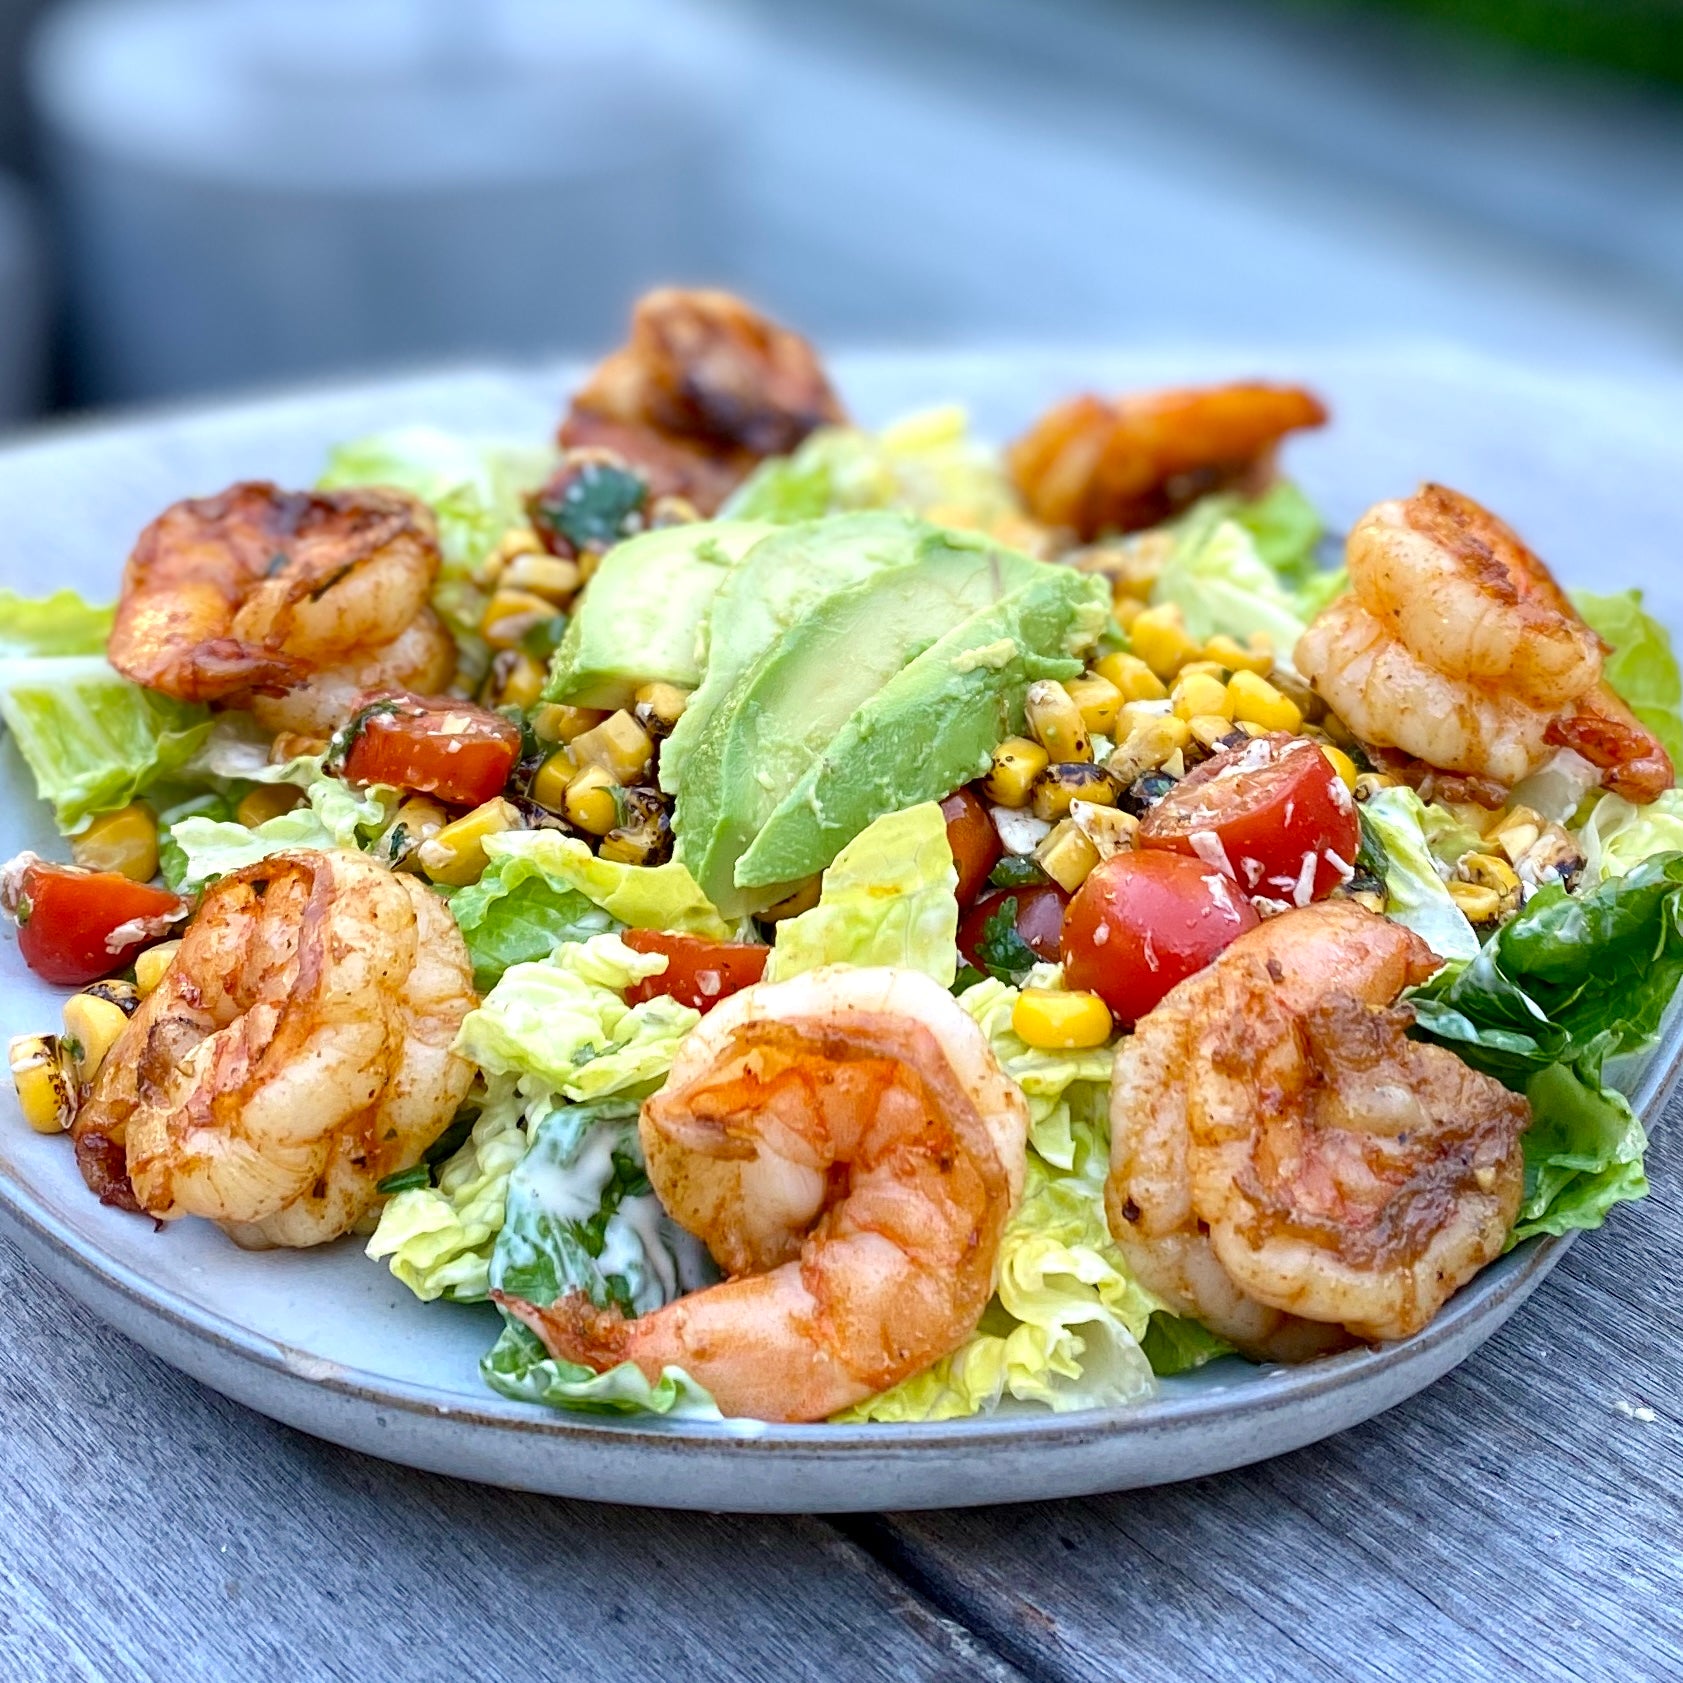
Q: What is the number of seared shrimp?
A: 7